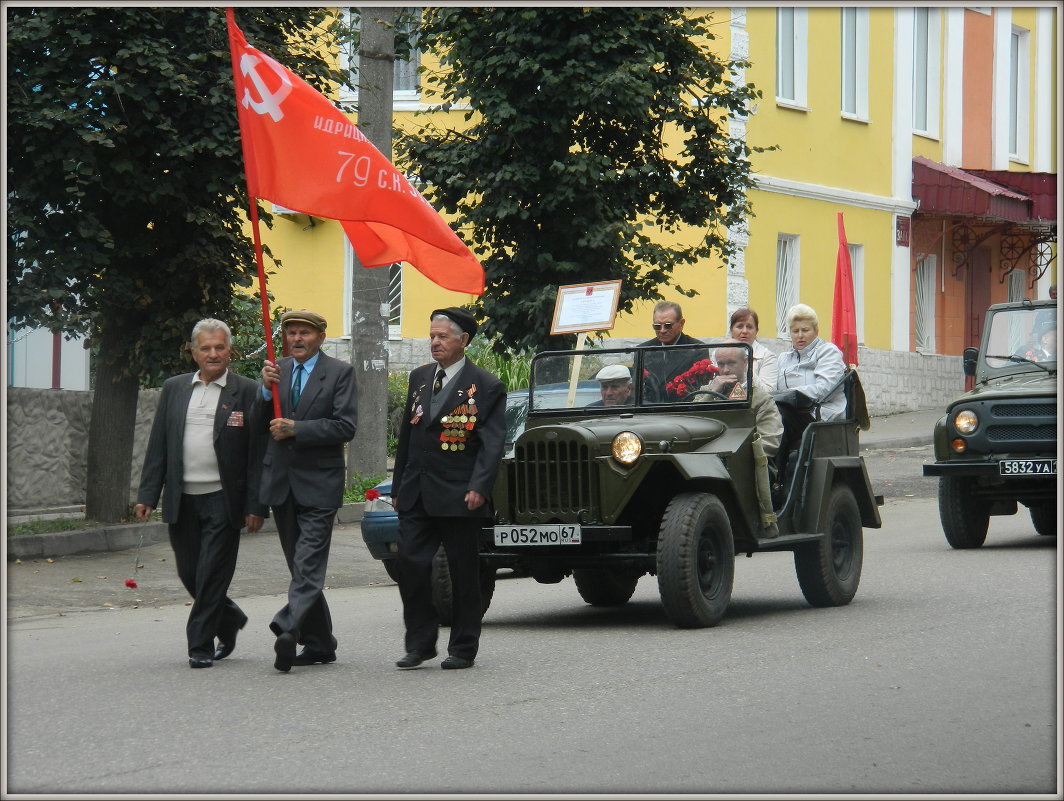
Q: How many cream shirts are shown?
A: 1